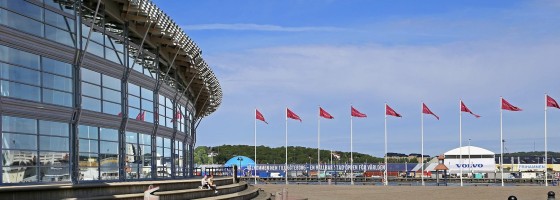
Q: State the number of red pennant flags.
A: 9